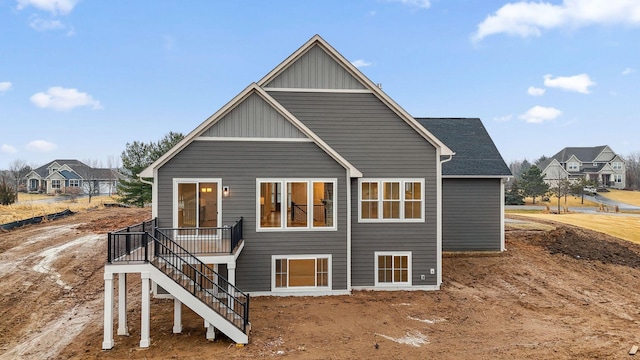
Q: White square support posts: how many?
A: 6